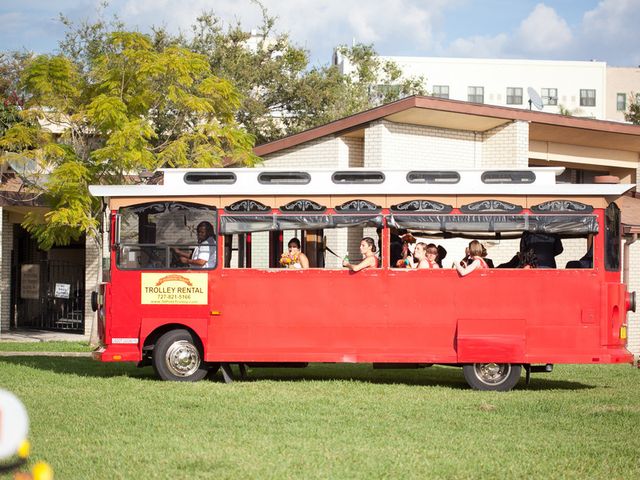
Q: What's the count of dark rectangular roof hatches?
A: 5